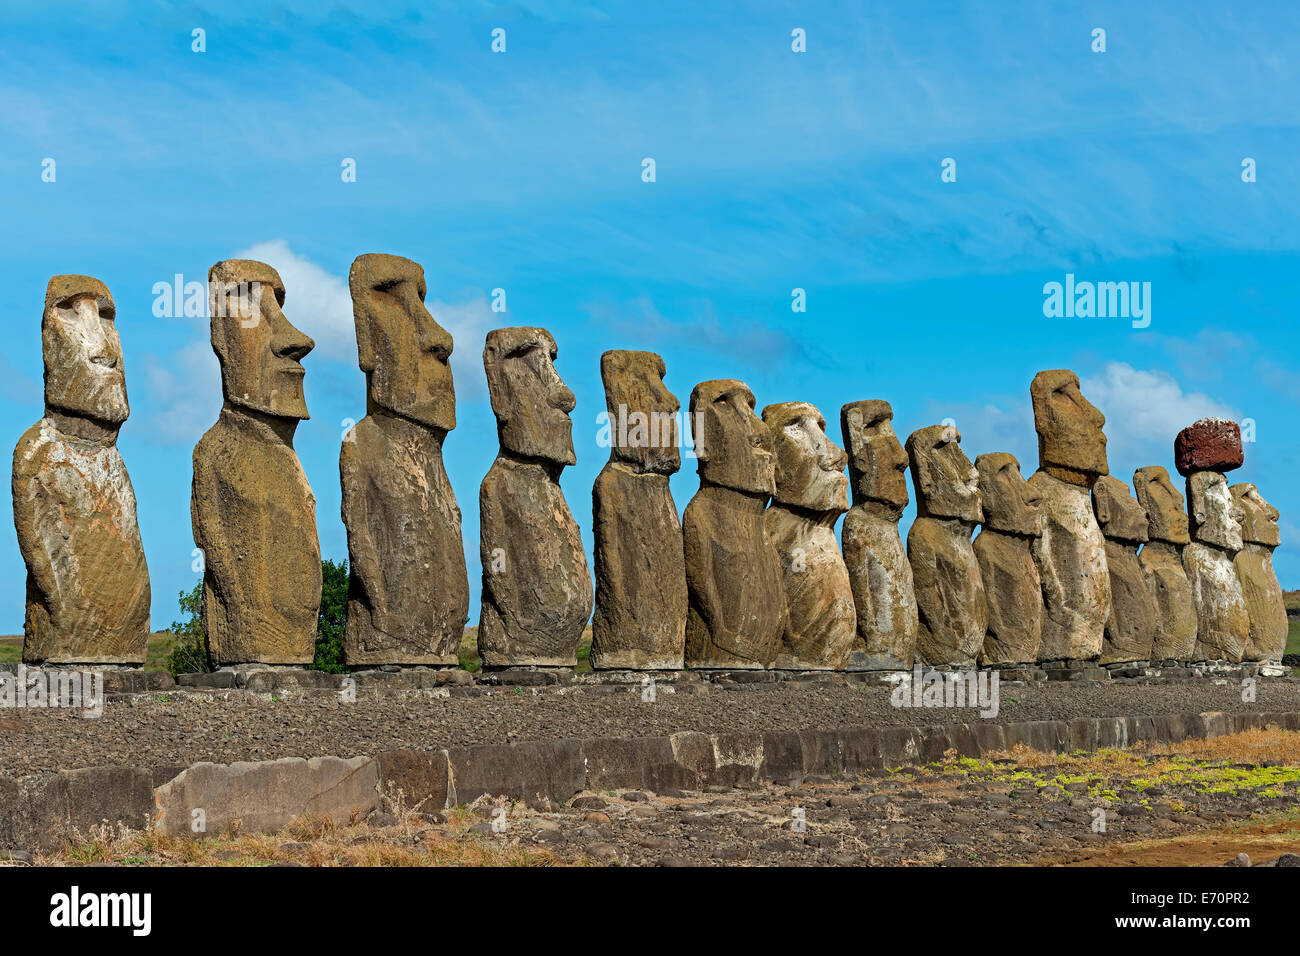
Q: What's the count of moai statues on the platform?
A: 15